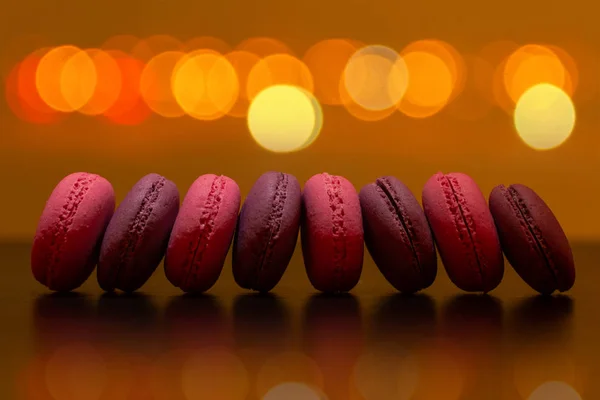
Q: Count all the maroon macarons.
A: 4